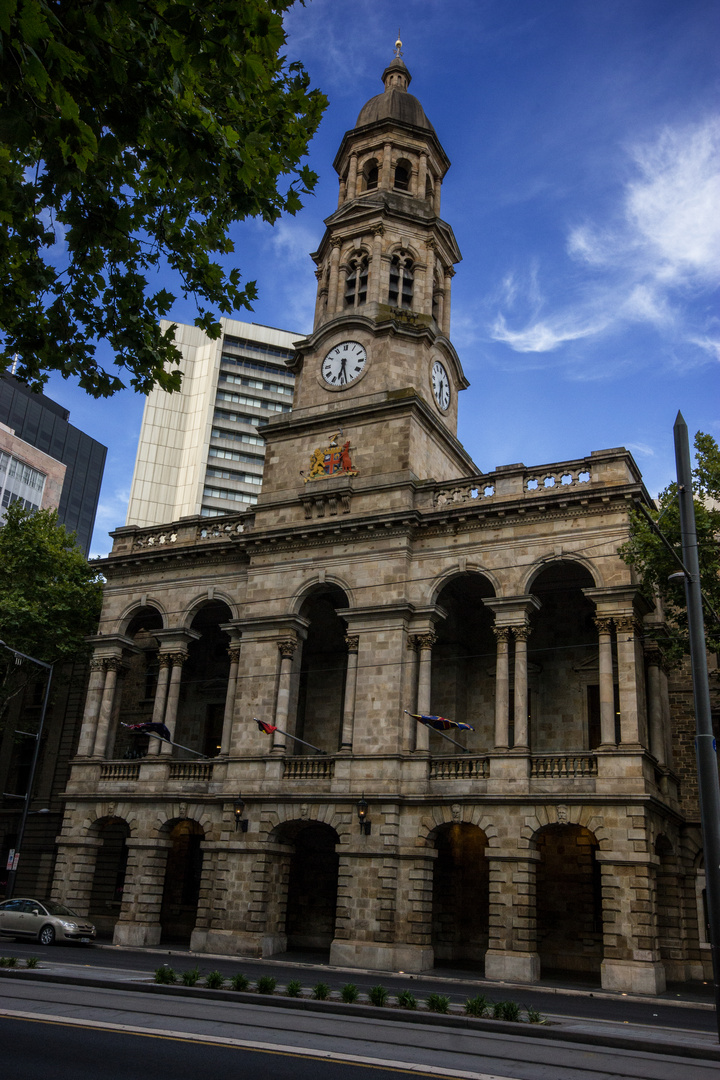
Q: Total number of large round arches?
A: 10